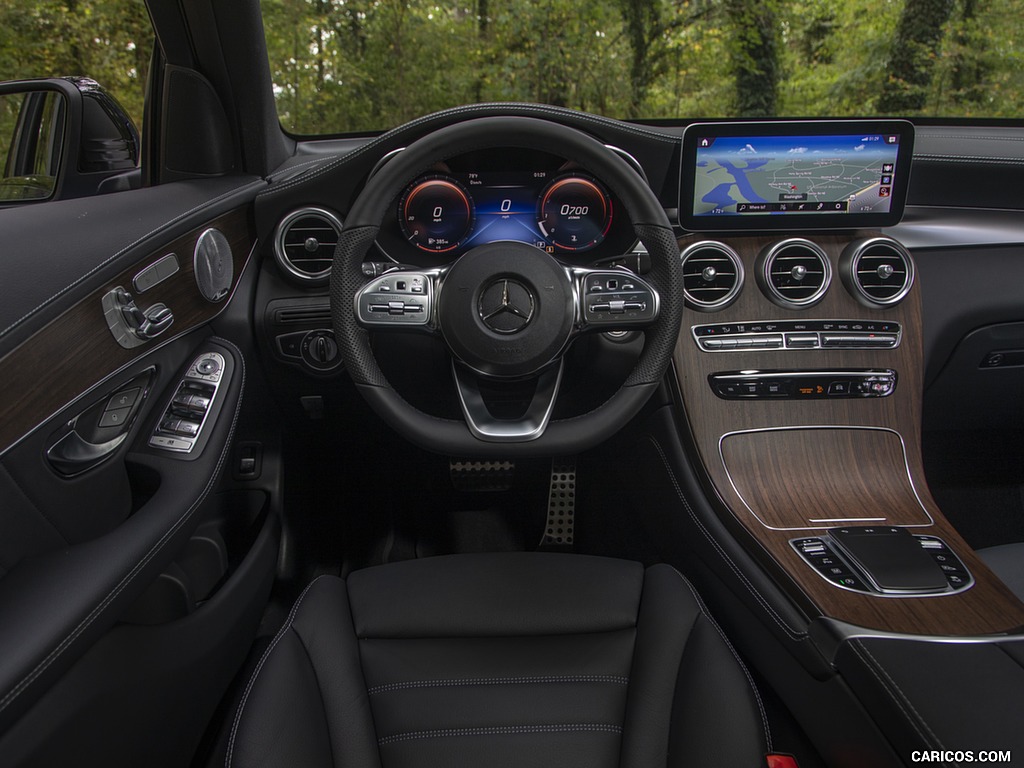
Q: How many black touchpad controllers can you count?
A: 1